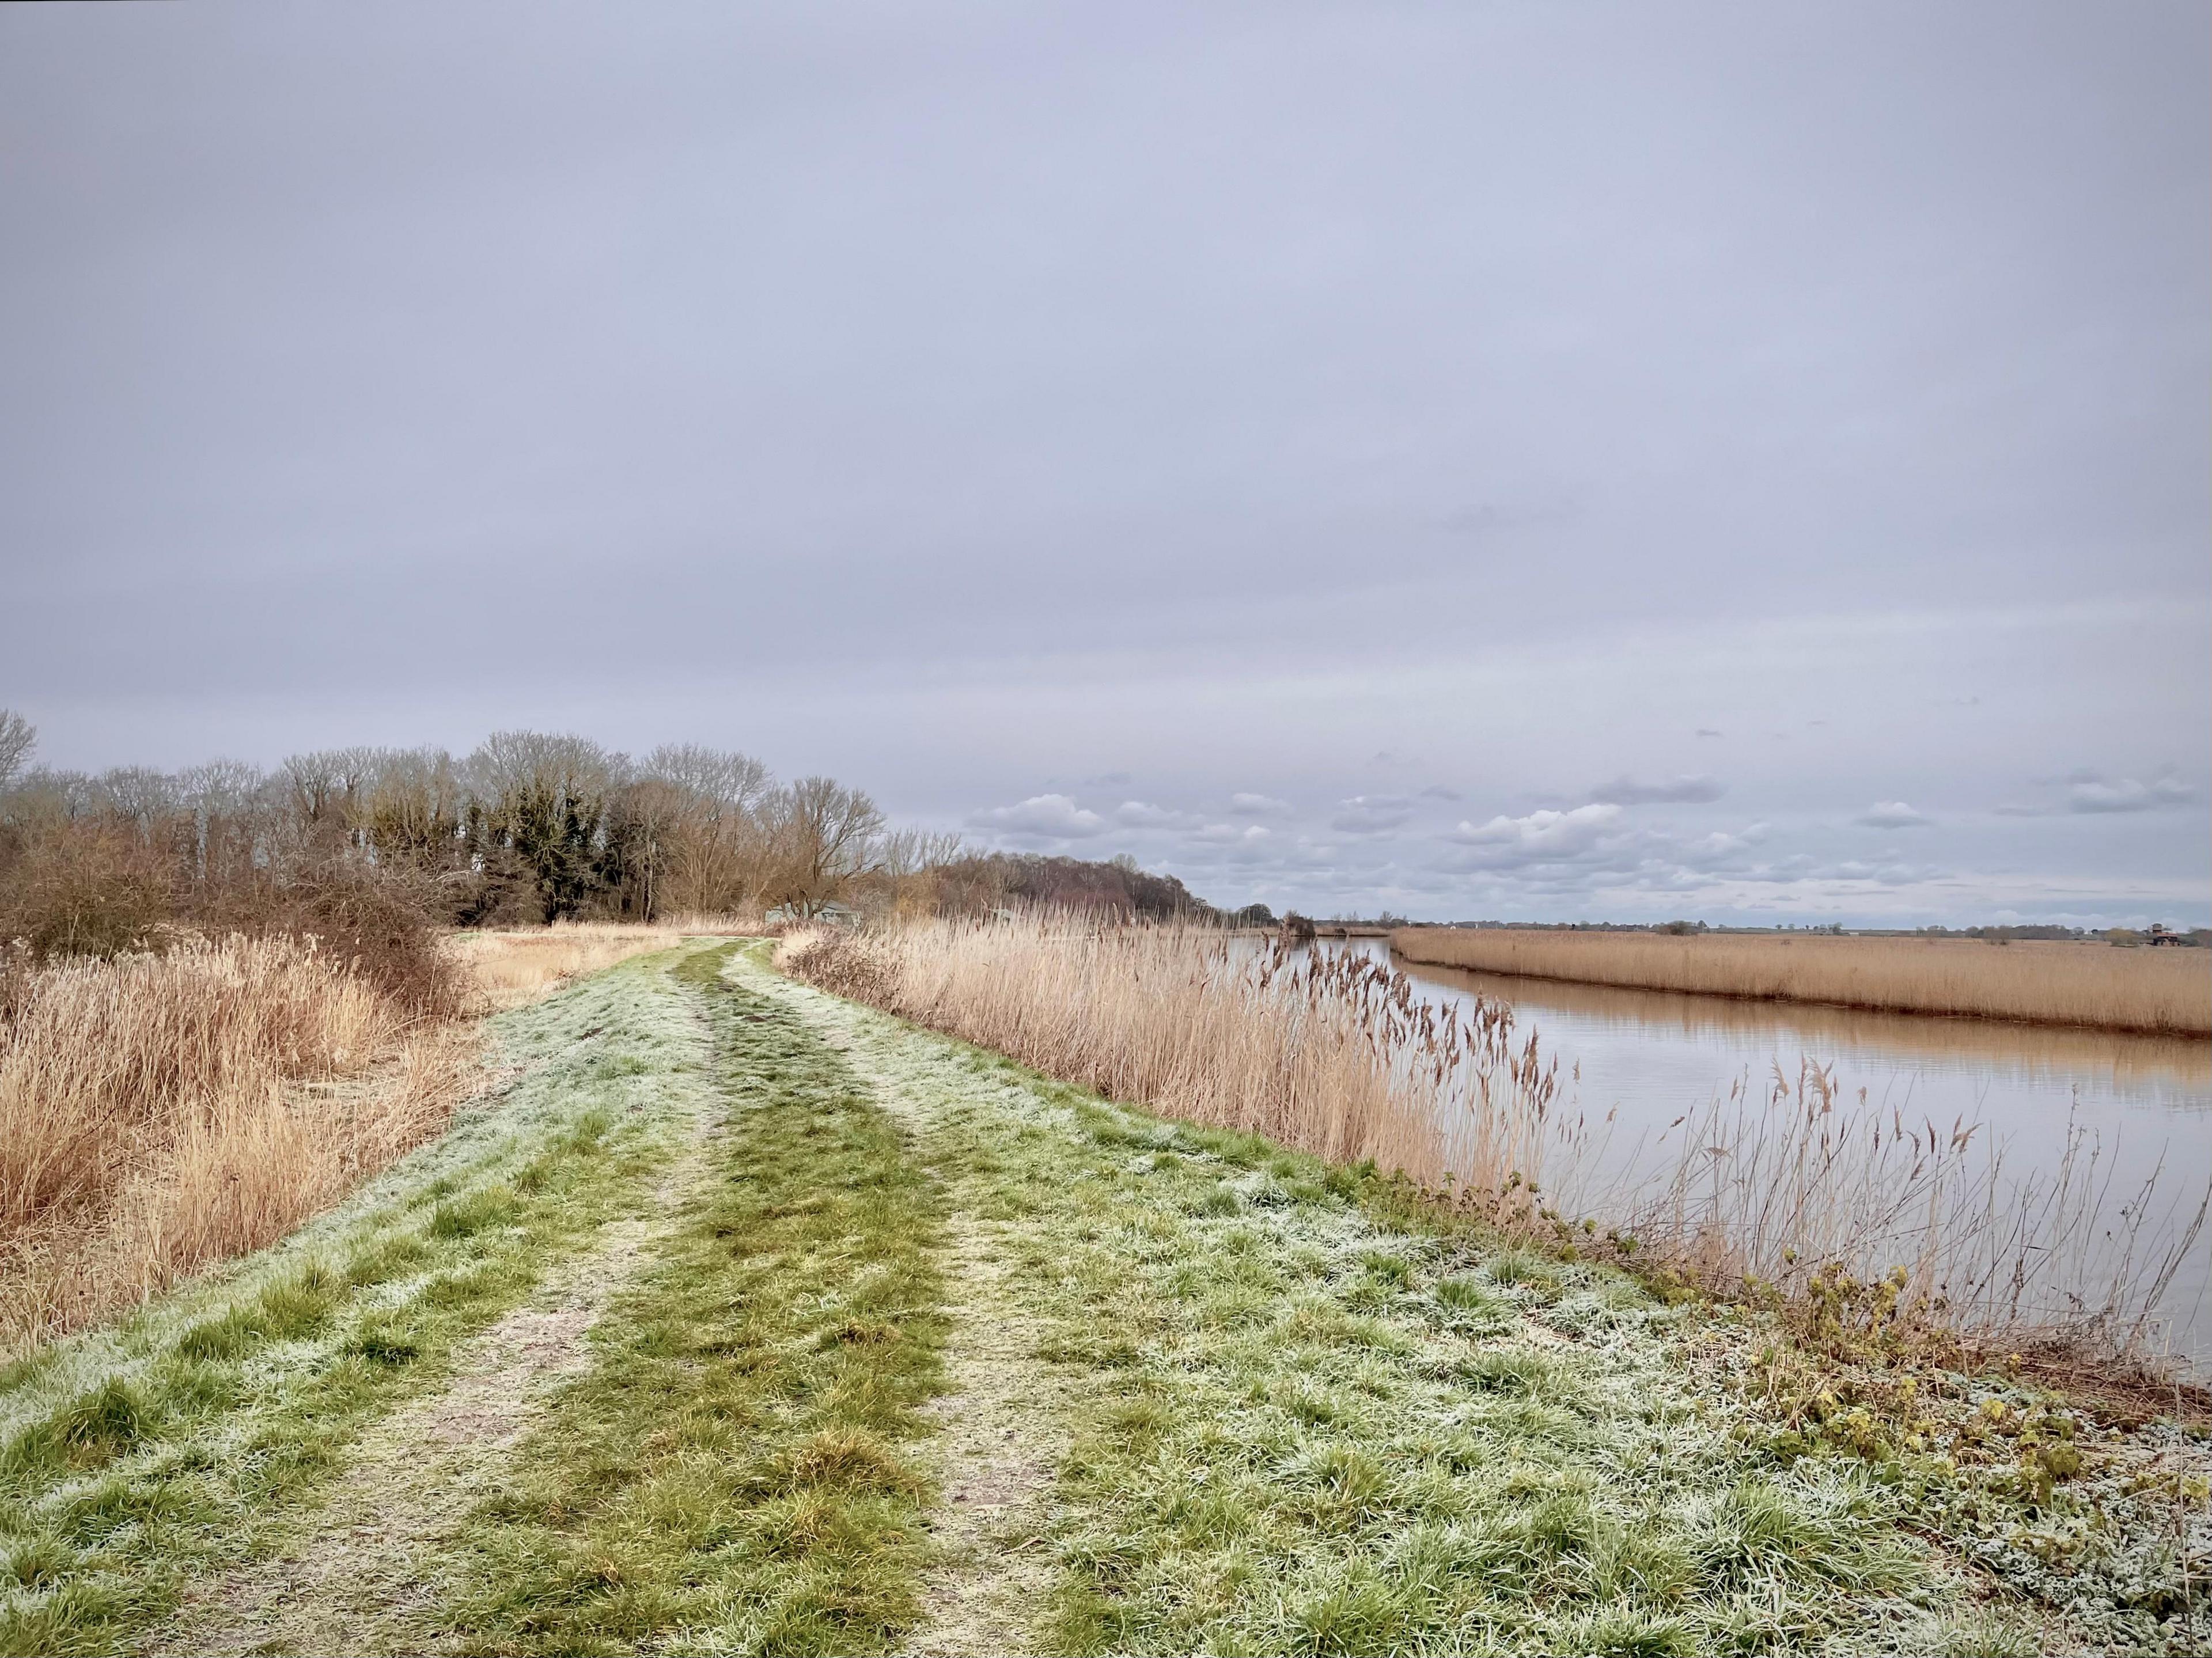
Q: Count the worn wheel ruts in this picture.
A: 2